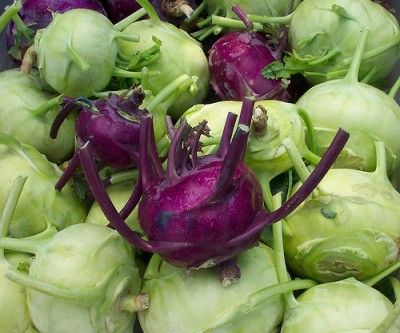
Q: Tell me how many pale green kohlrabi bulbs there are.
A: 14